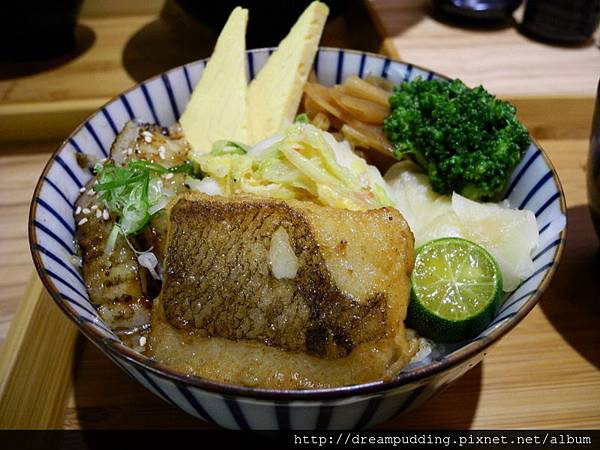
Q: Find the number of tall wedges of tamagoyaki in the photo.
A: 2